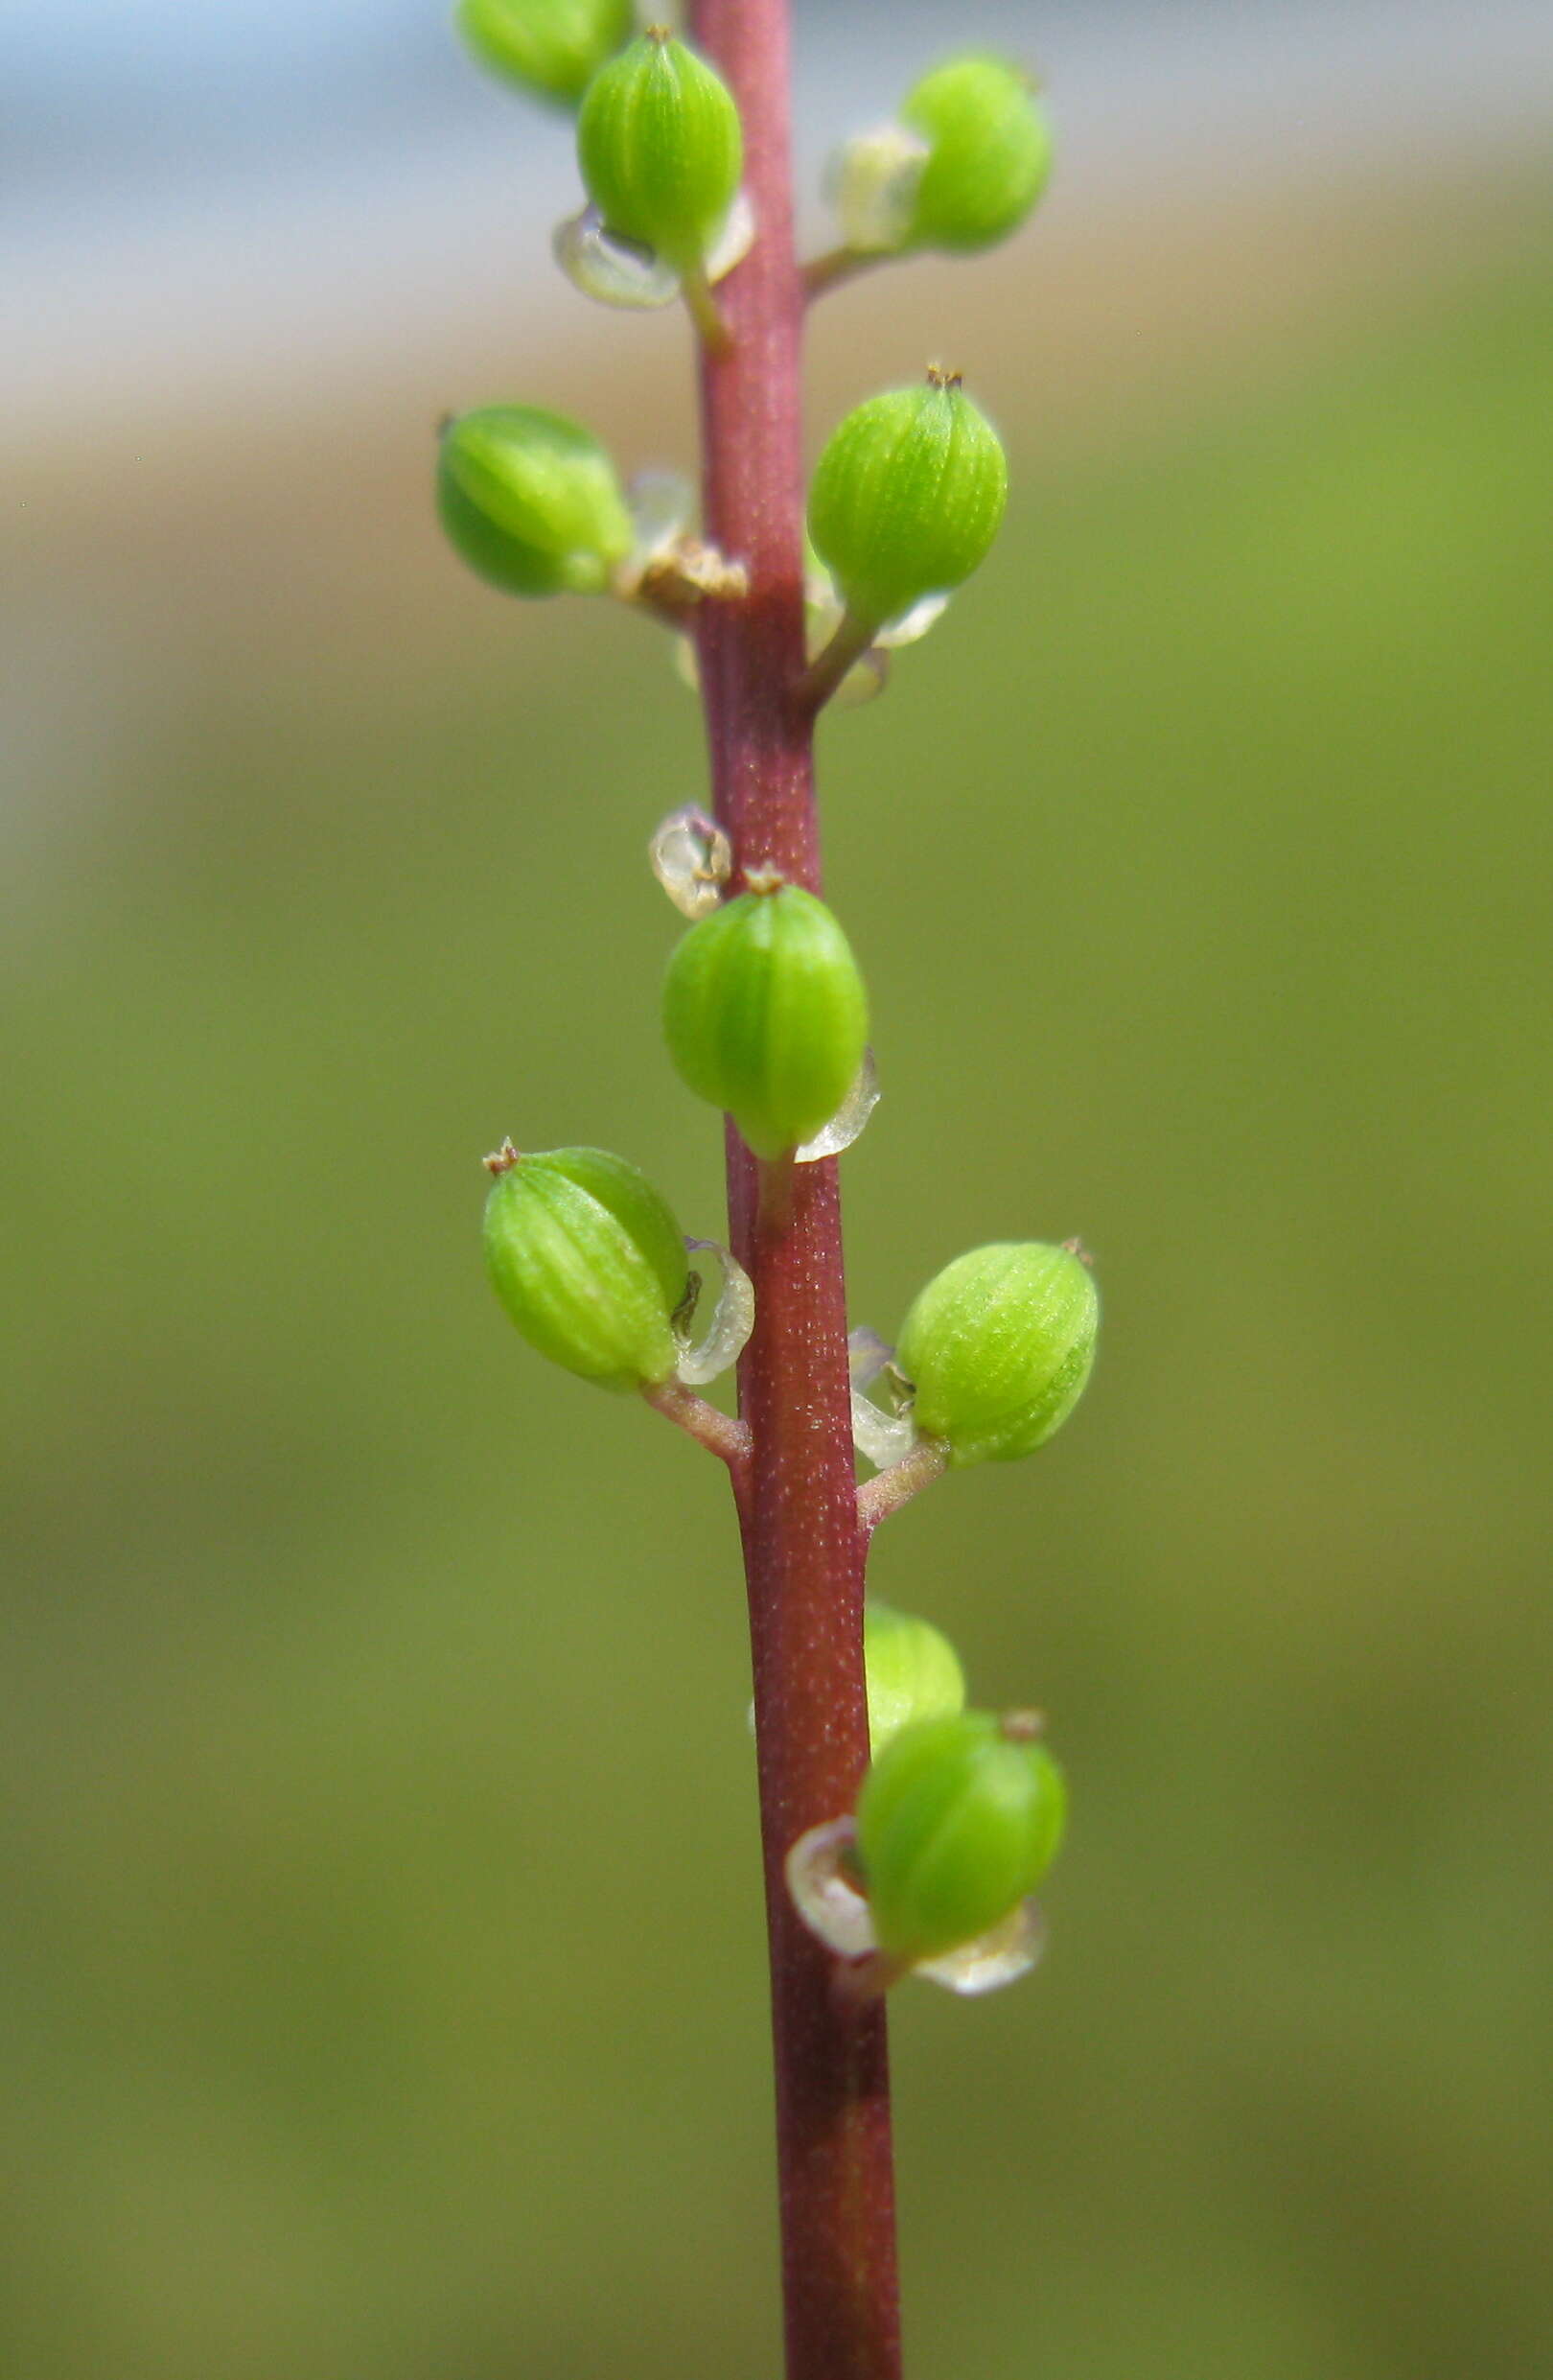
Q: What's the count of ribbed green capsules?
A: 10